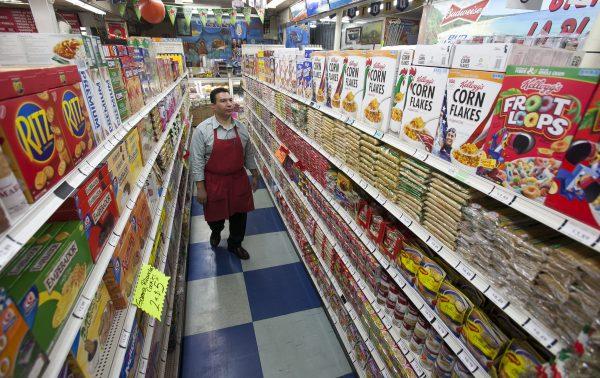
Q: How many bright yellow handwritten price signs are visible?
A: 1